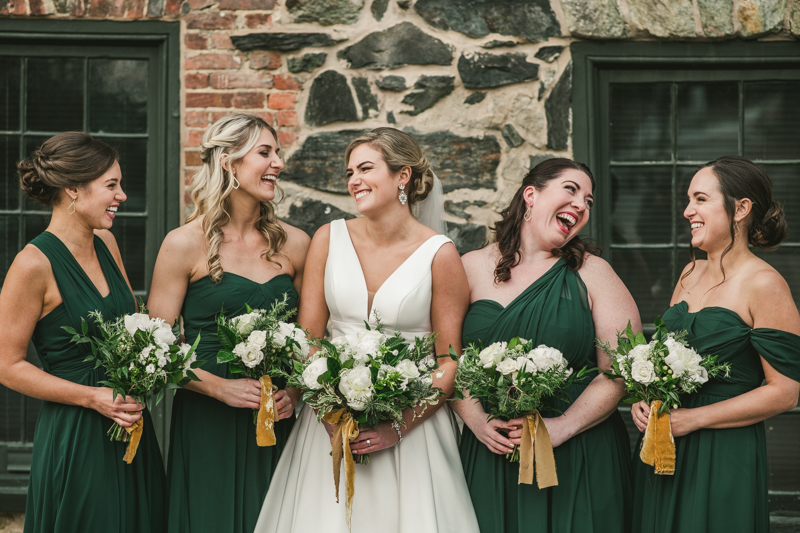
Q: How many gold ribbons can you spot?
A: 5